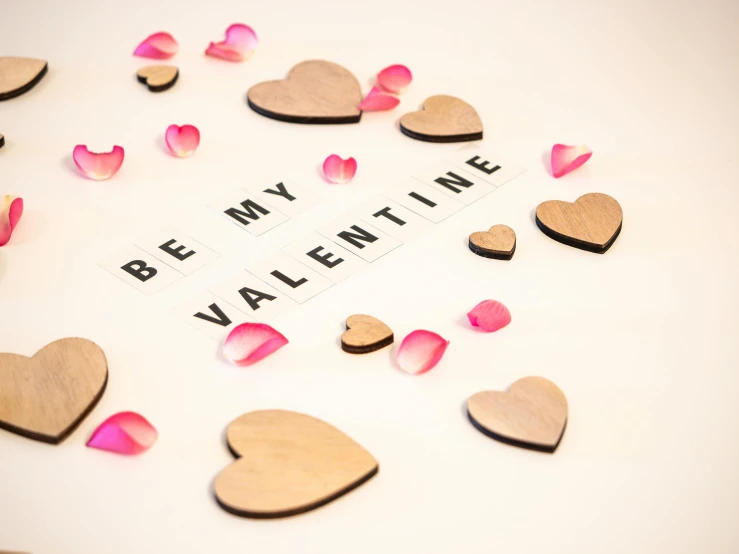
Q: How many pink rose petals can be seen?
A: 13